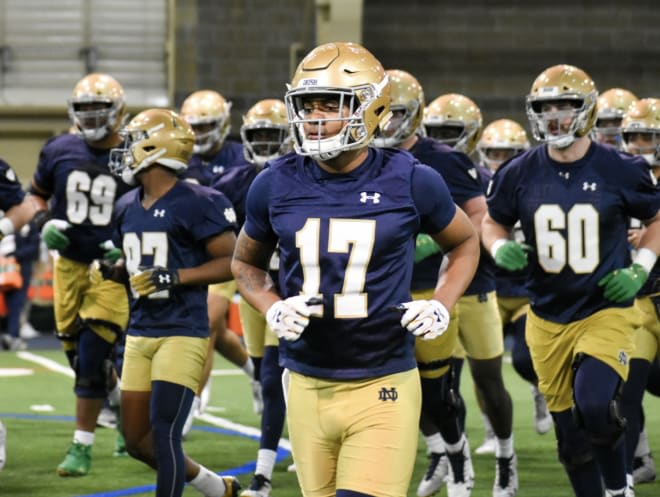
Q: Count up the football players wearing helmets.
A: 11